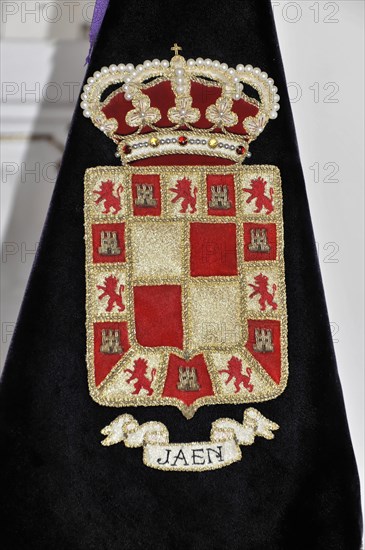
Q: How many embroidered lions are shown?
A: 7